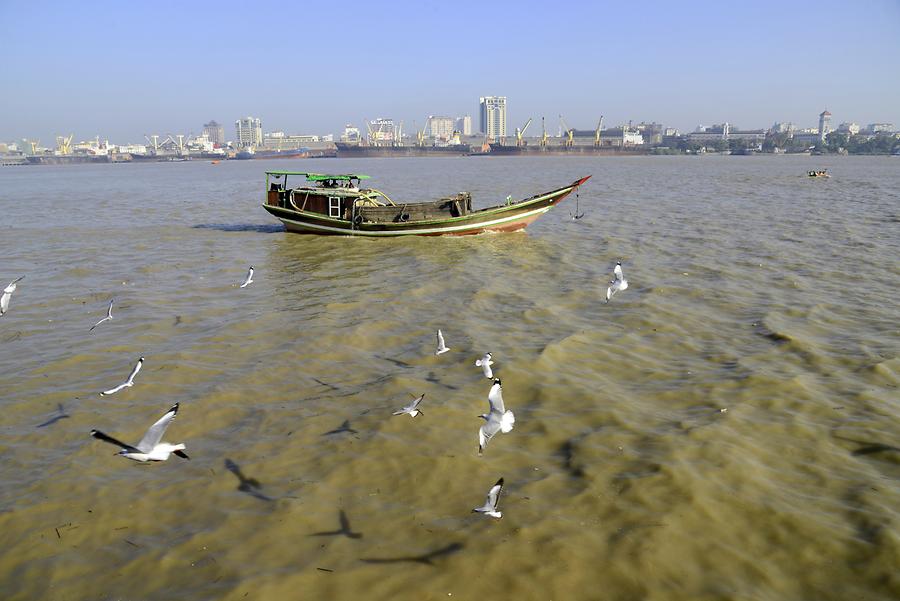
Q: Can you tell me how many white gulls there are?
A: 11